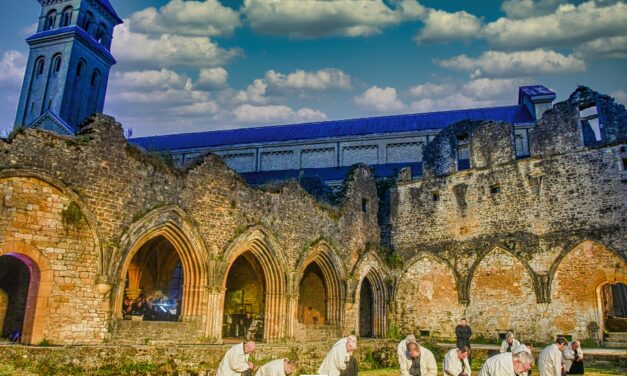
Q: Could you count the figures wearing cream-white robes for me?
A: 11